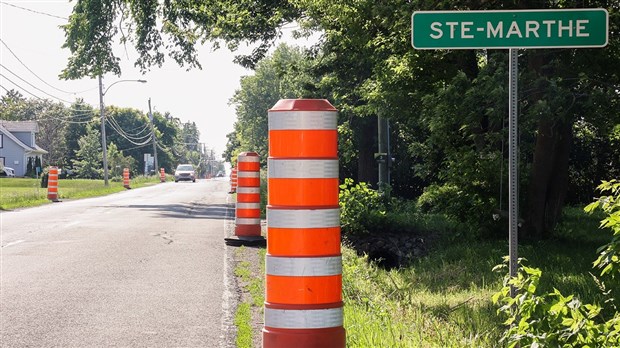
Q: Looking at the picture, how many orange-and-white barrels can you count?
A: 6